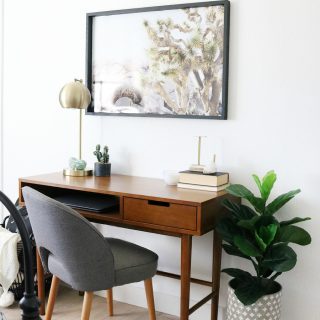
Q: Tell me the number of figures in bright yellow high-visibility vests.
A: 0